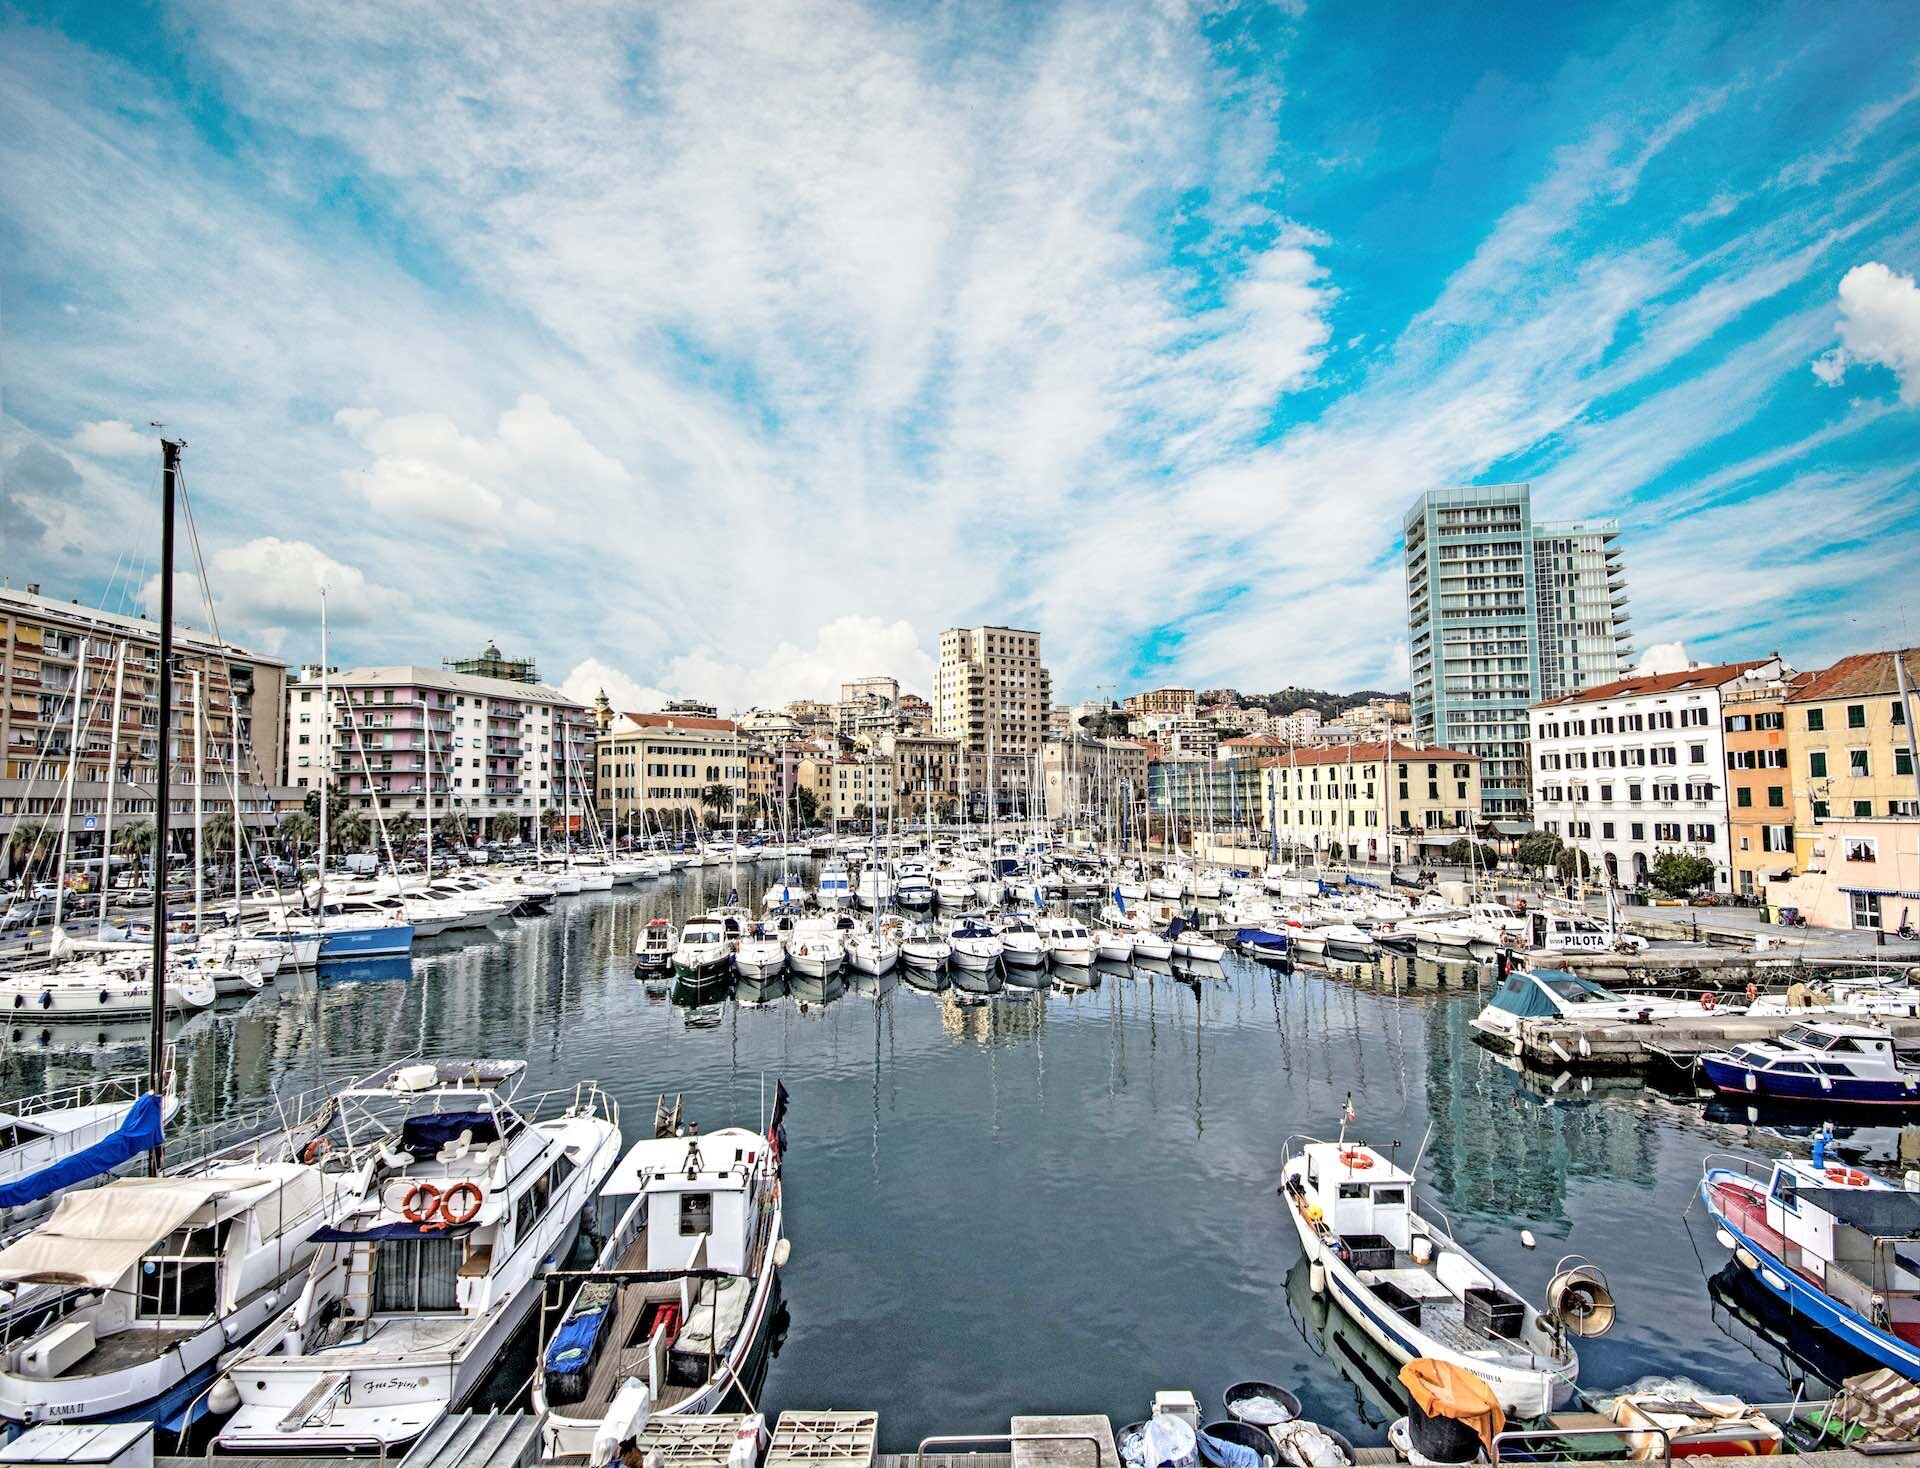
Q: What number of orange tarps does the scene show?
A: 1